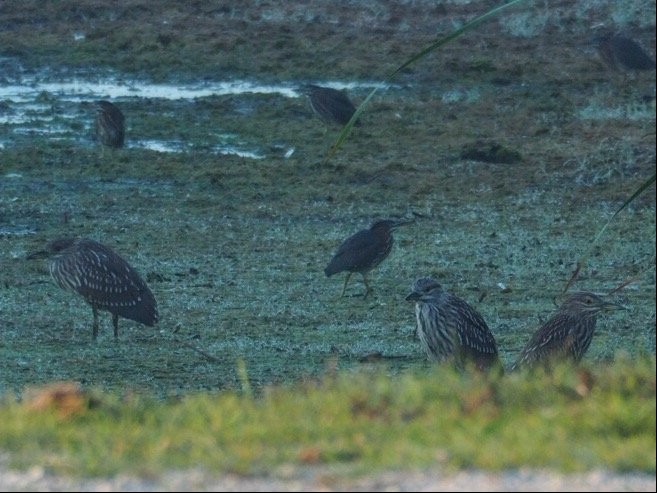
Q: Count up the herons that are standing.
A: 7